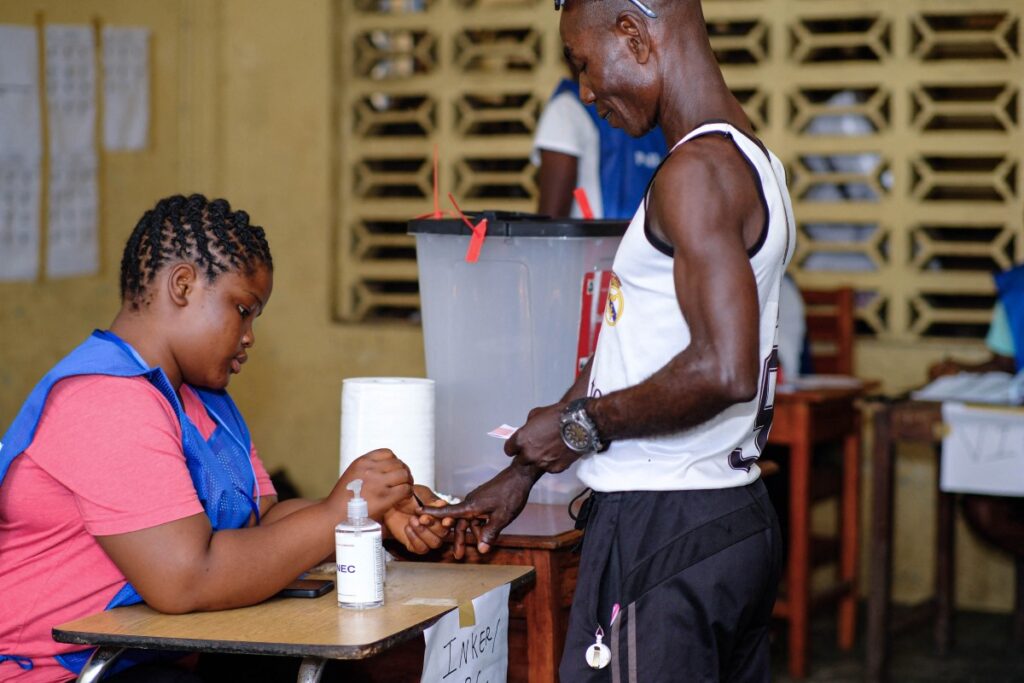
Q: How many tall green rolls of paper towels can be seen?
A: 0